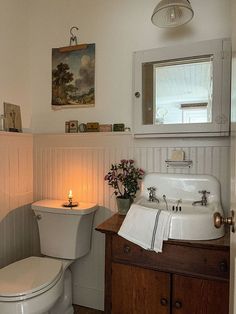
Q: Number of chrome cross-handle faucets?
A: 2